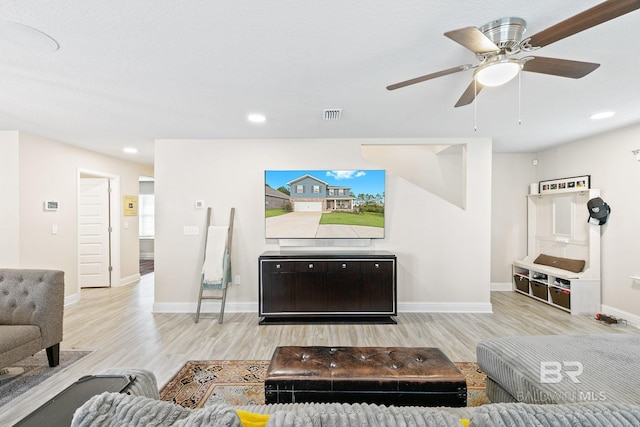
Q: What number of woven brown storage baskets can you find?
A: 3